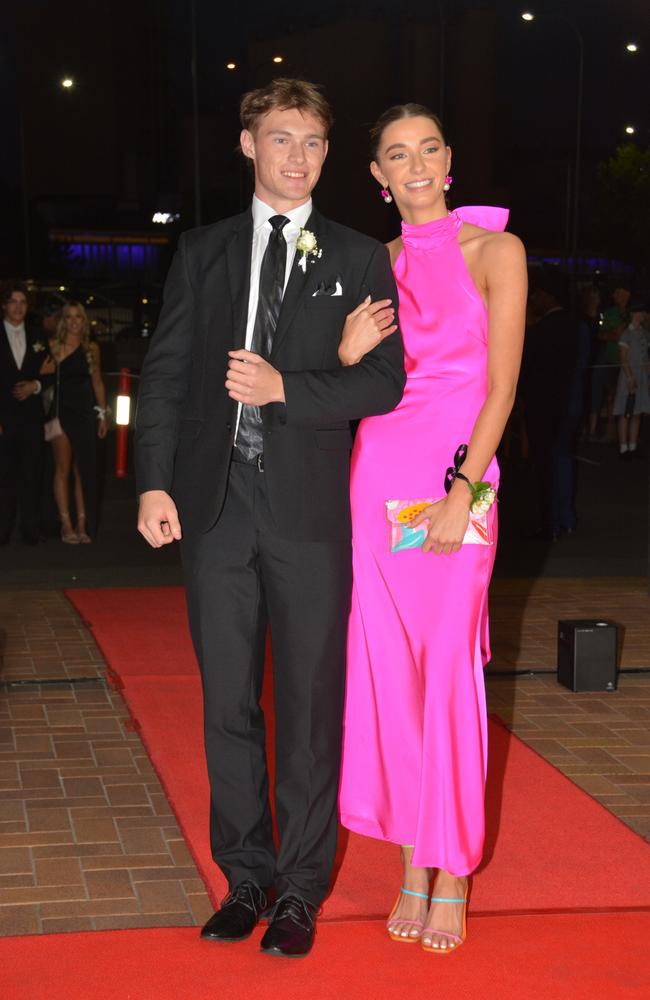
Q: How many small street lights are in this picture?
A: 6